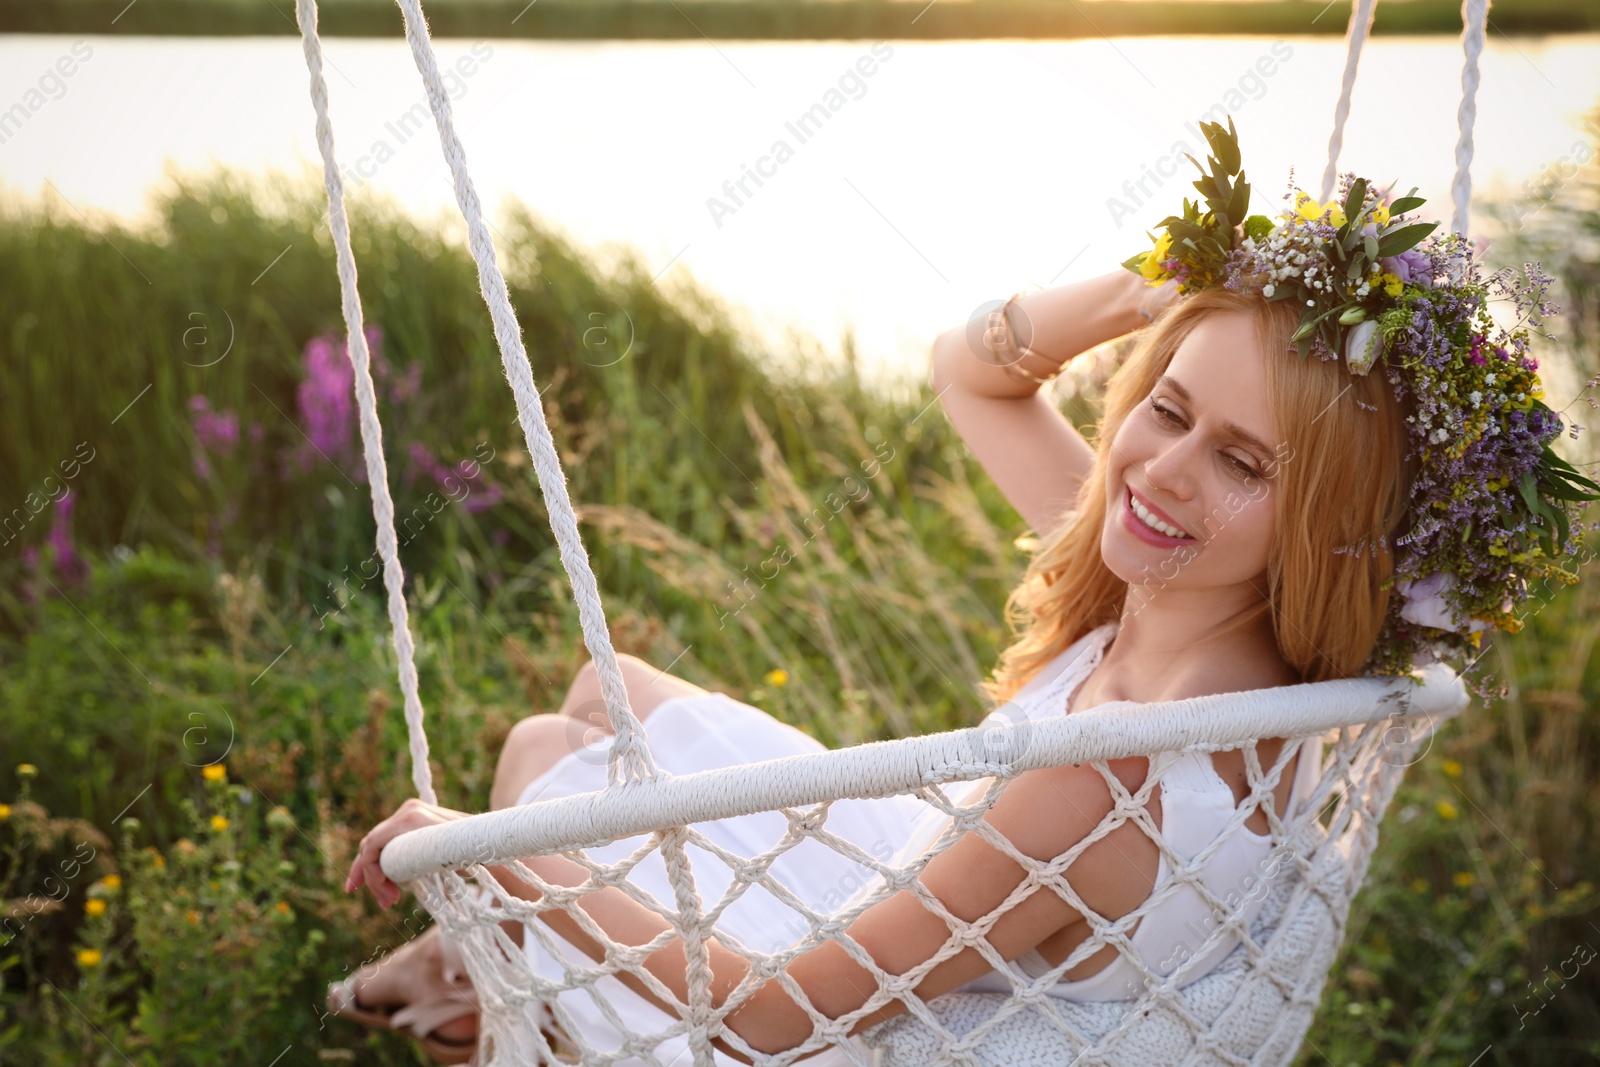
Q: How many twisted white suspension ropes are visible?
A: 4